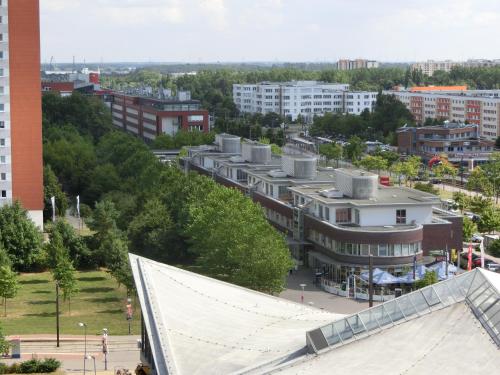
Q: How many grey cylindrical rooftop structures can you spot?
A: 4